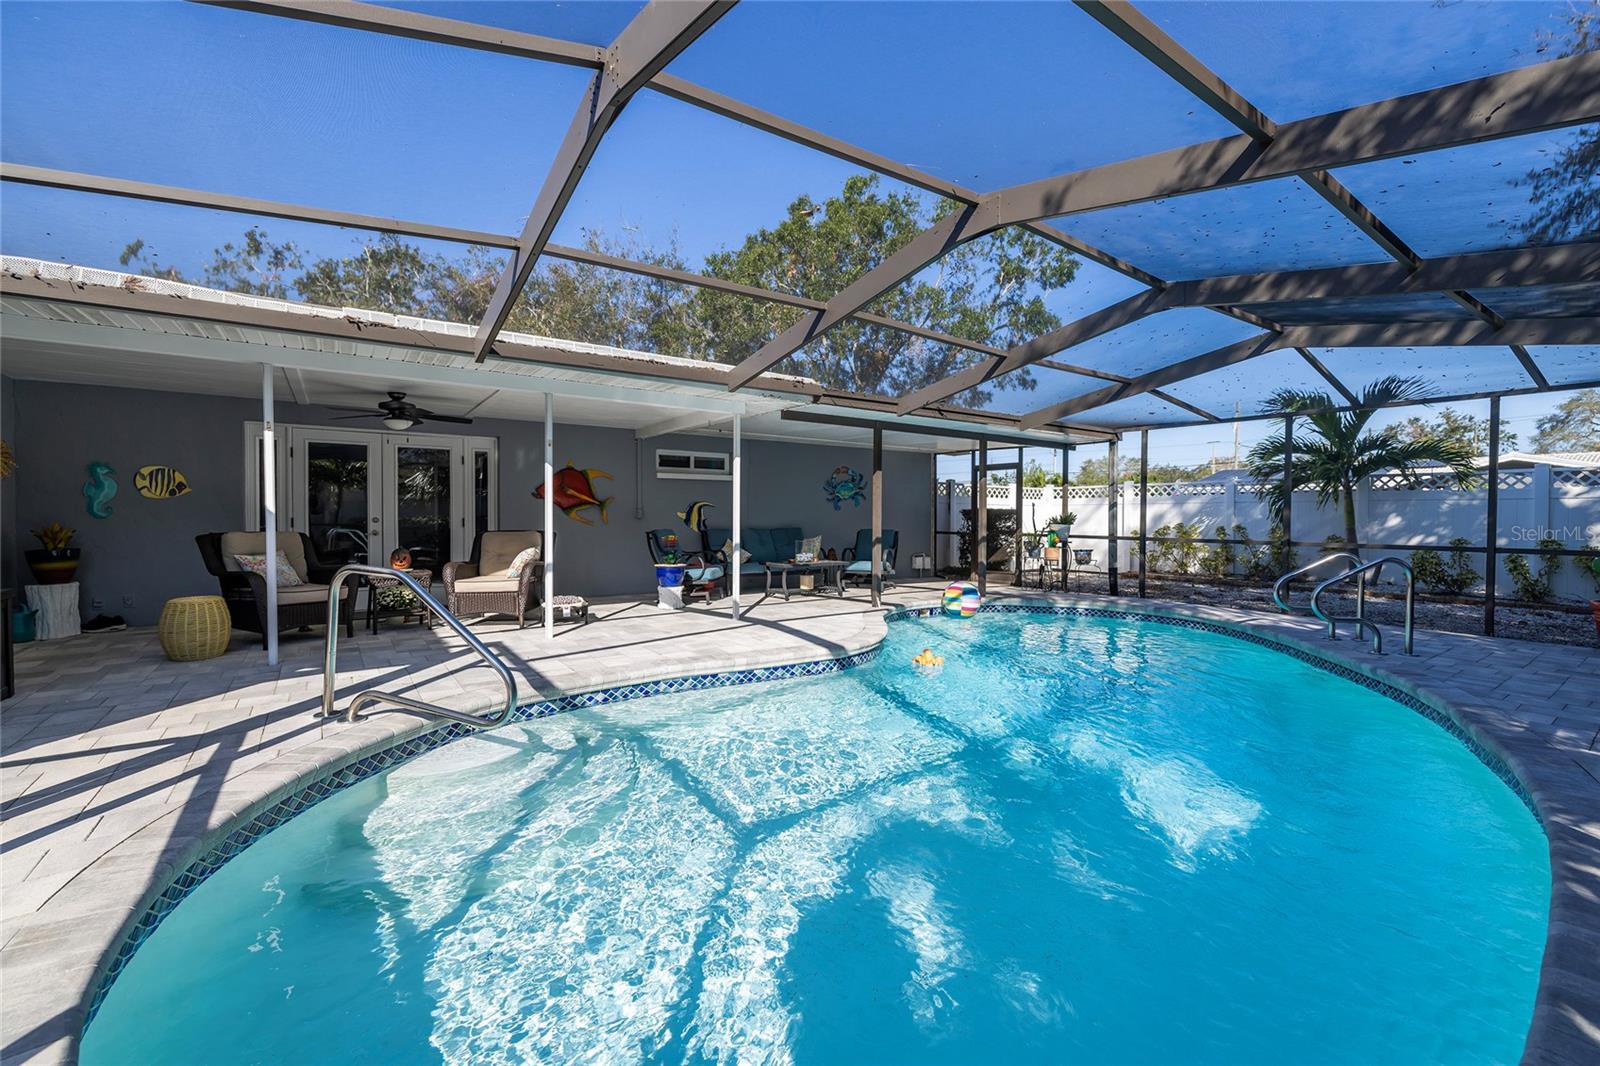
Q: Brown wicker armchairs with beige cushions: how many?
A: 2